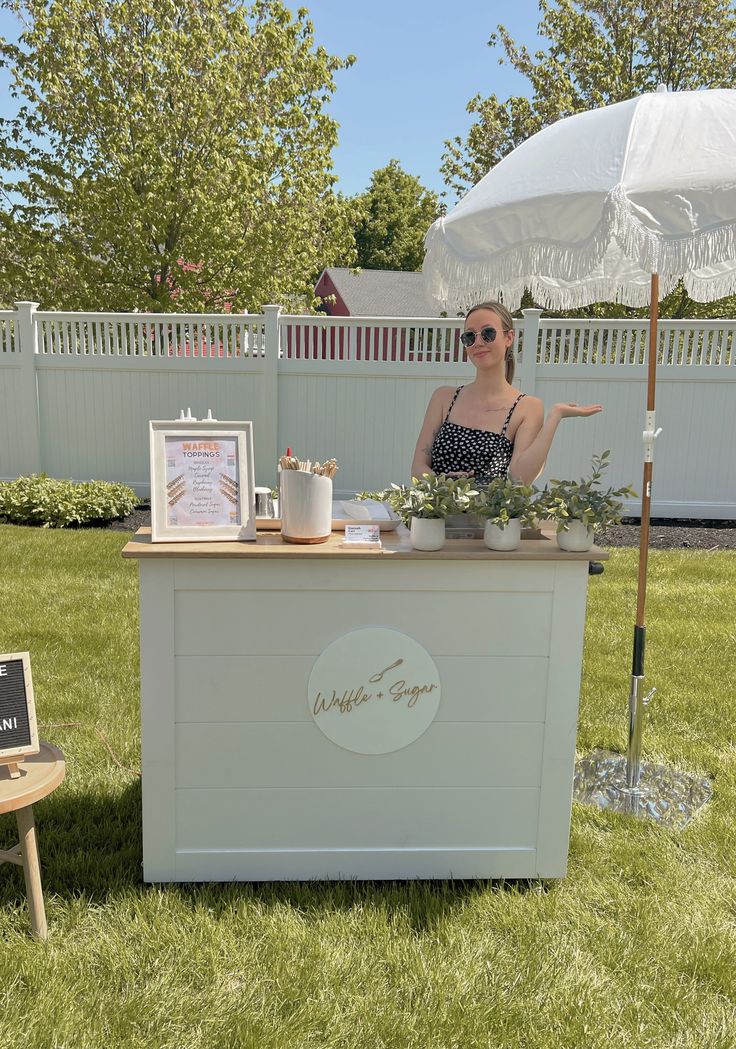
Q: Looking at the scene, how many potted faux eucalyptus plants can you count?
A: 3